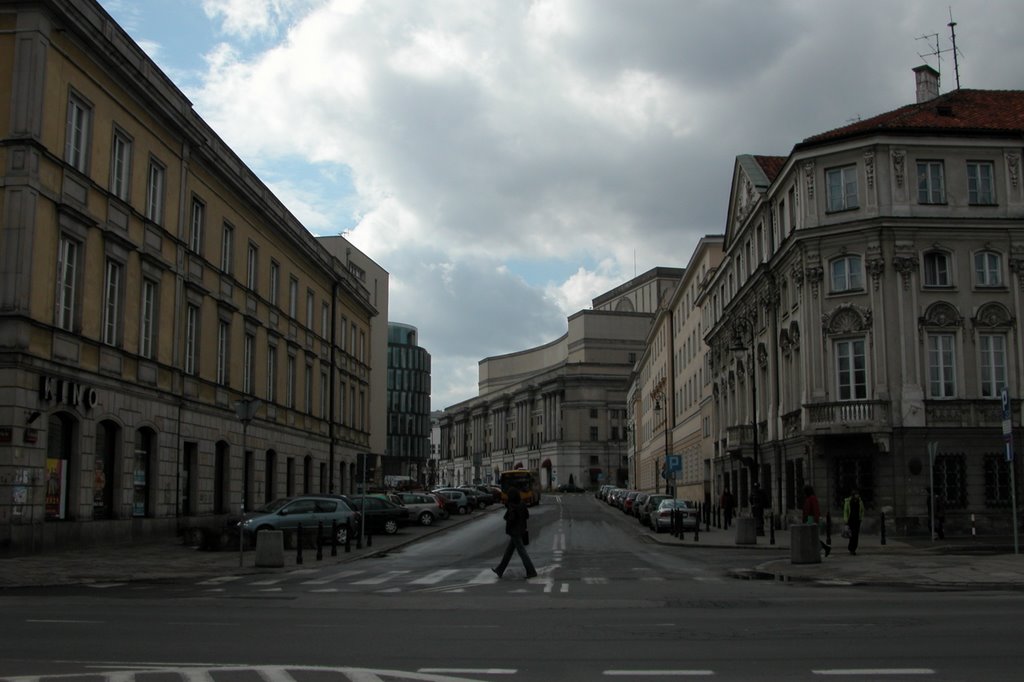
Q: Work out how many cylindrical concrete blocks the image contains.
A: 3